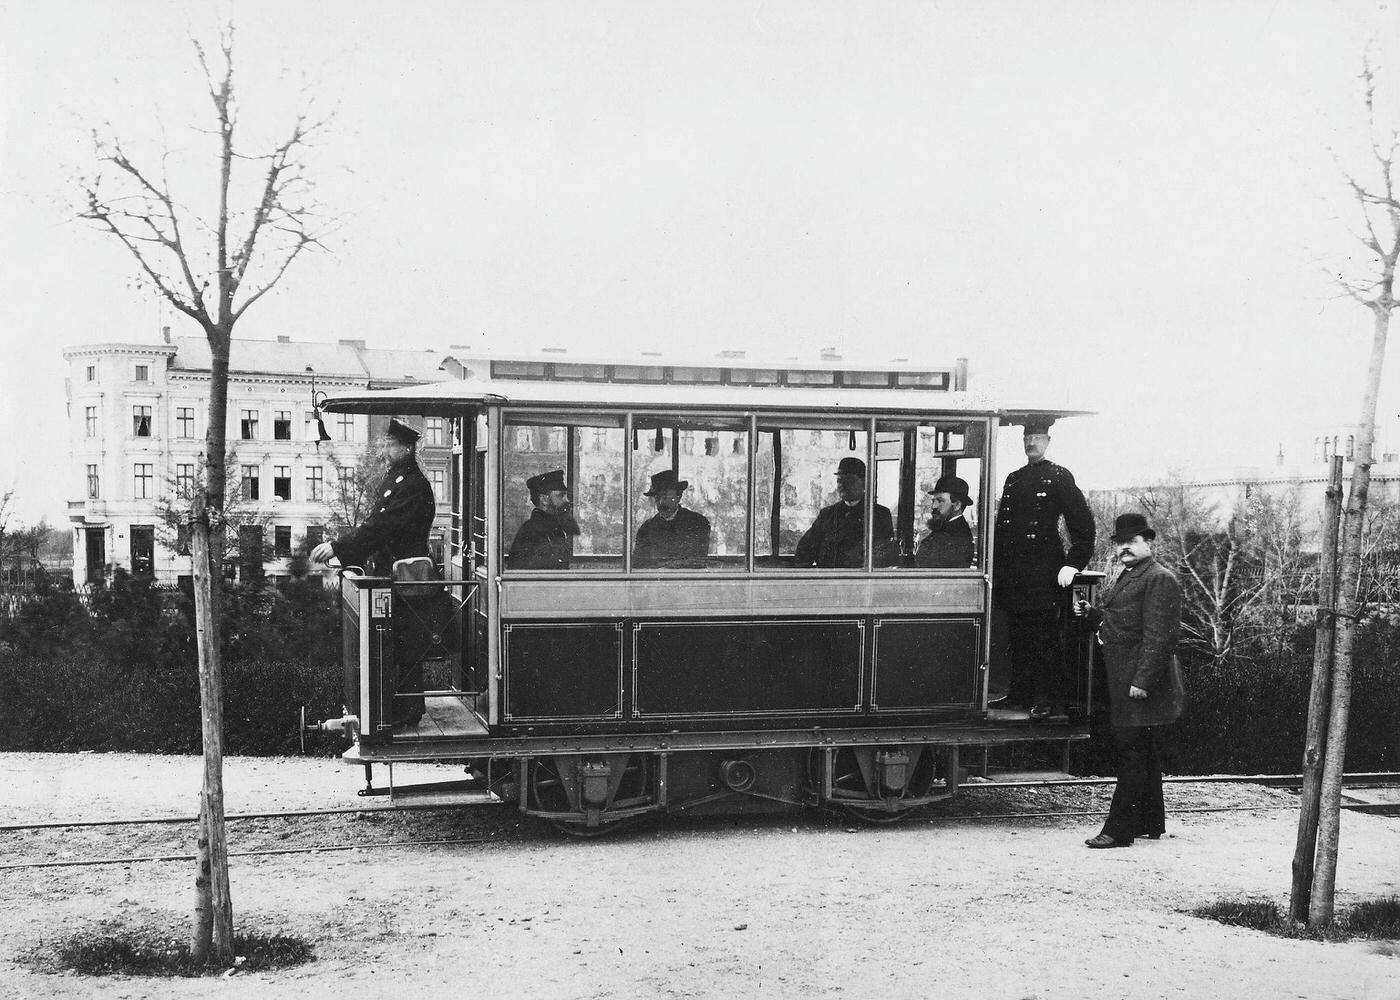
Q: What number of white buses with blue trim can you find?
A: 0